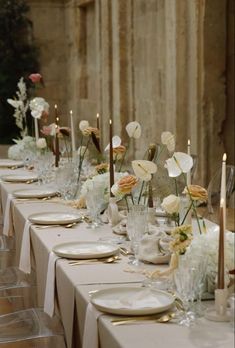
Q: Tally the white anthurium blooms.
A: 5